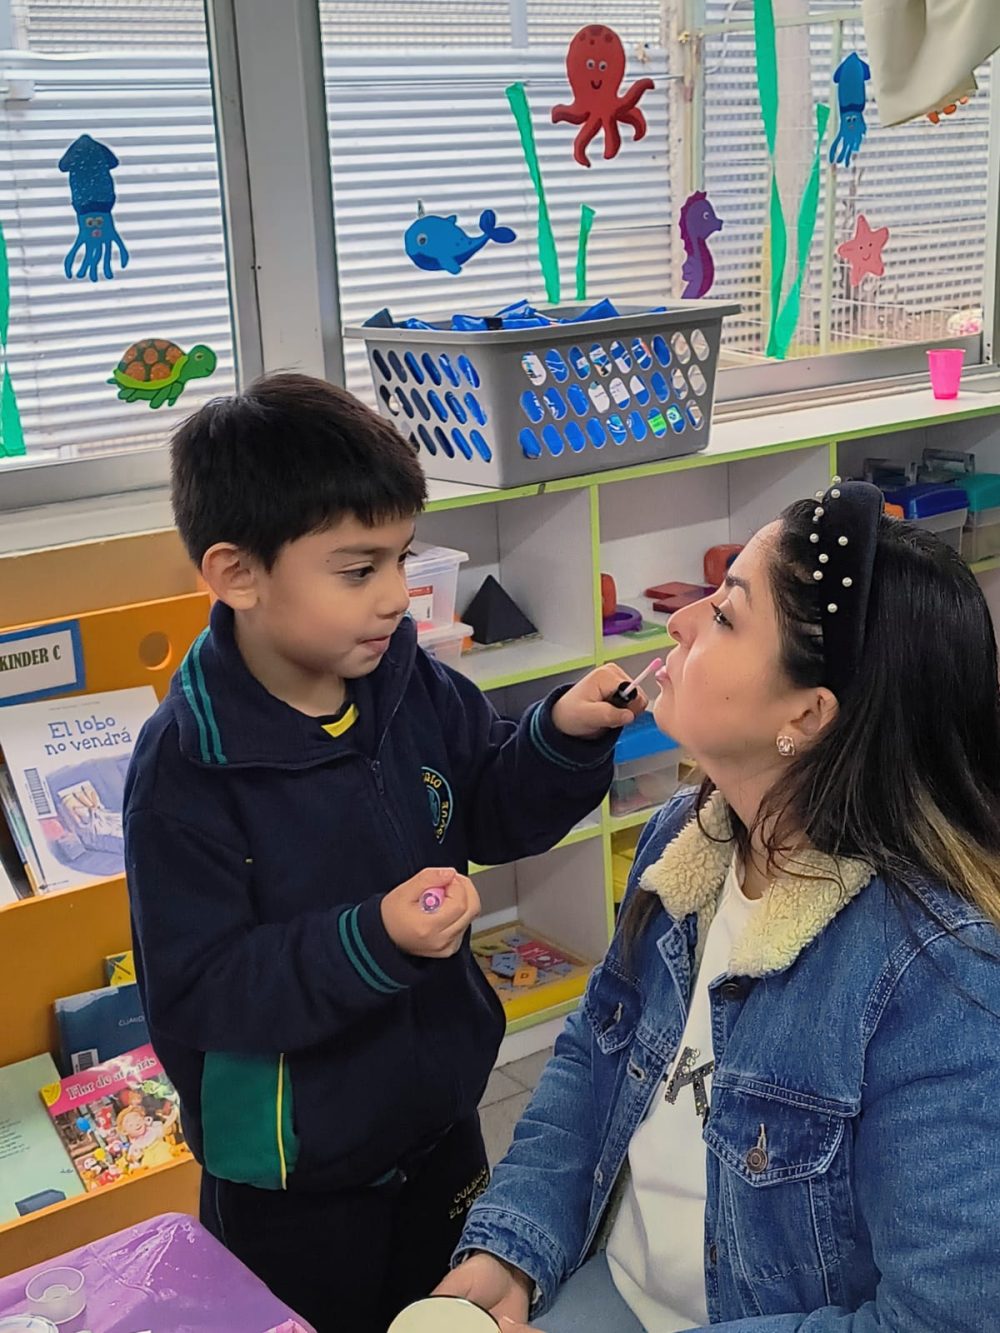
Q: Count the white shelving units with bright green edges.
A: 1